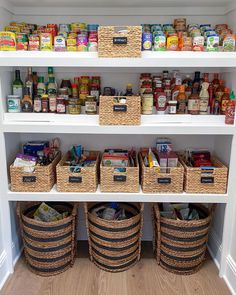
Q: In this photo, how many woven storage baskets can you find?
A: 10